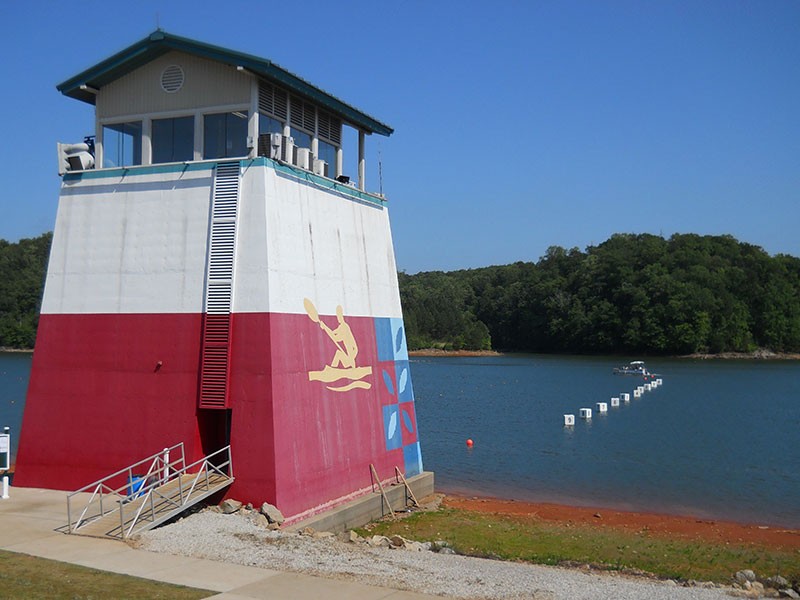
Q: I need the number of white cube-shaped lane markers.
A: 10